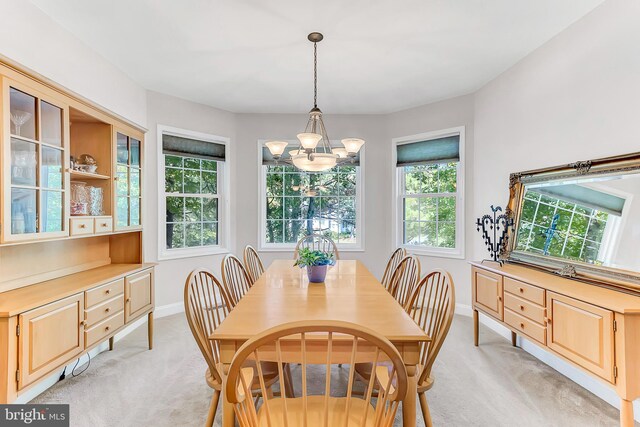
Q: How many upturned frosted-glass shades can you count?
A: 5